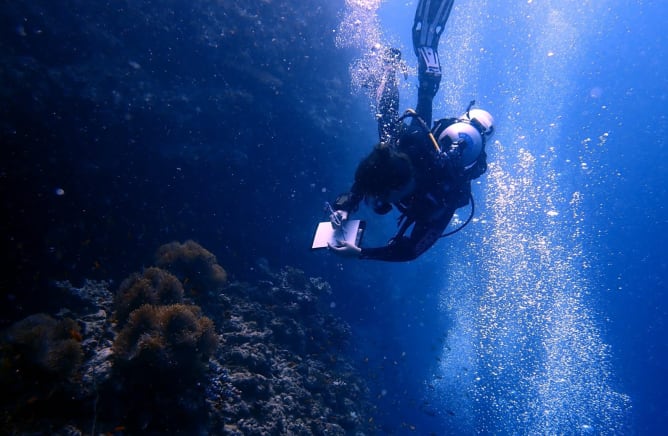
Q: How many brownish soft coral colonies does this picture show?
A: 4